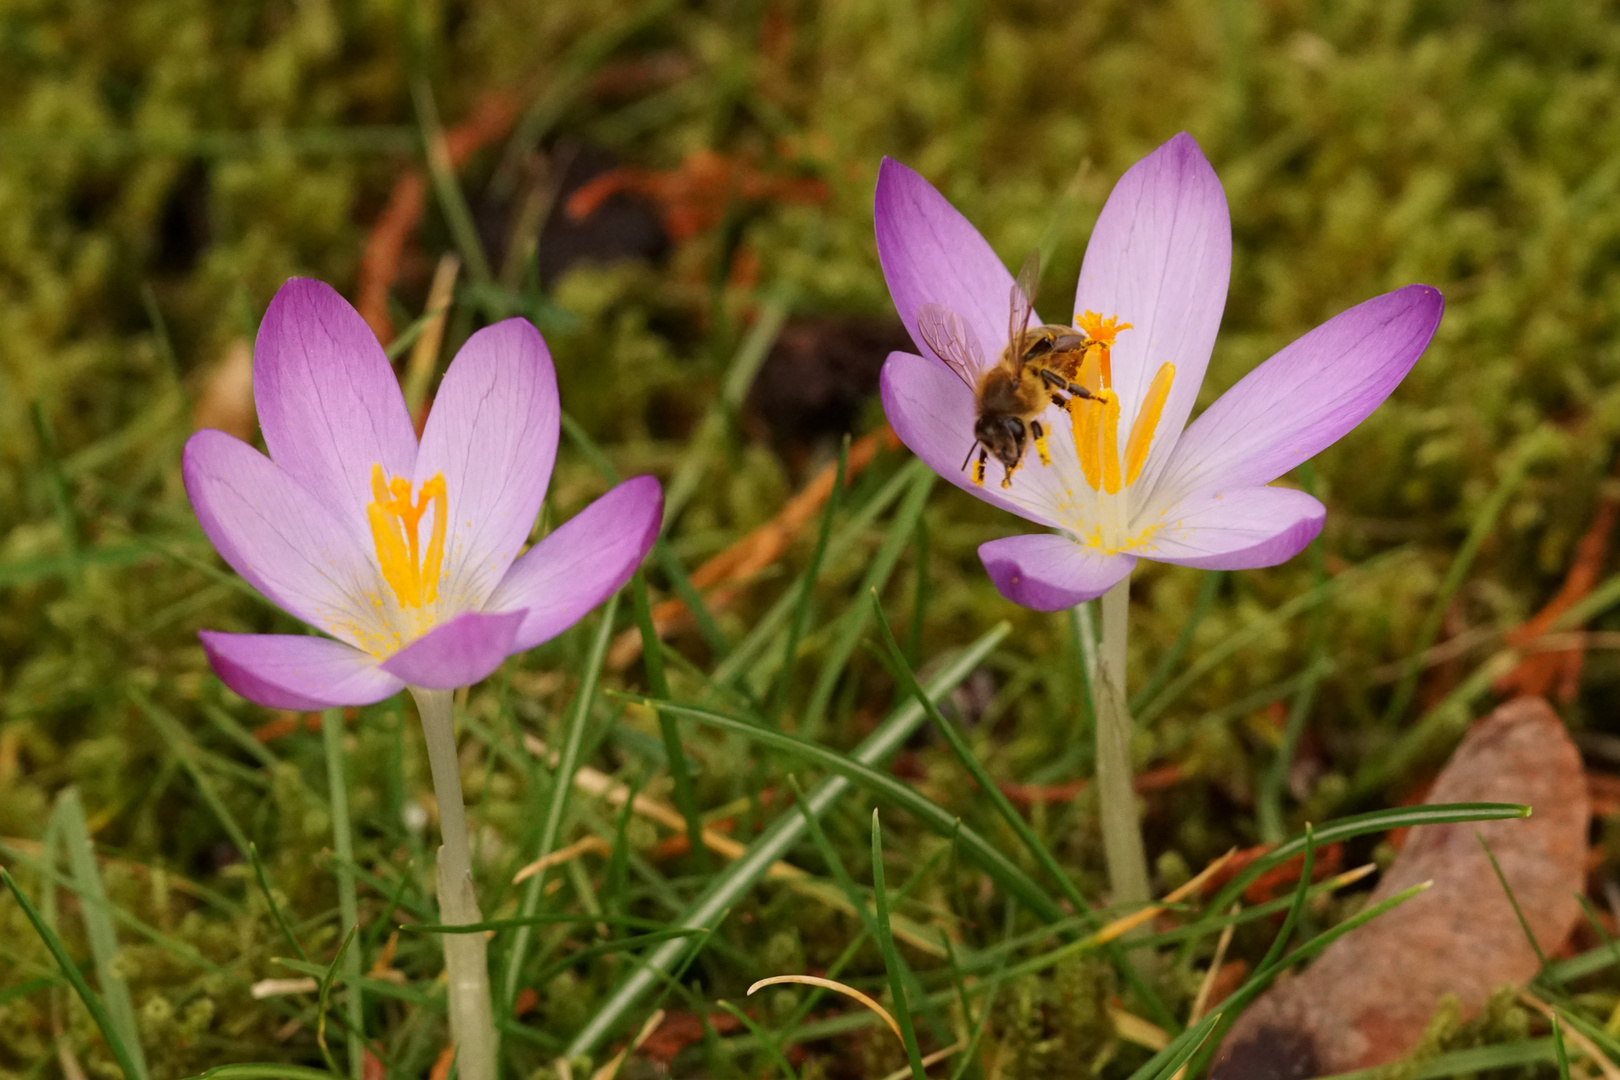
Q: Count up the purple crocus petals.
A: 12